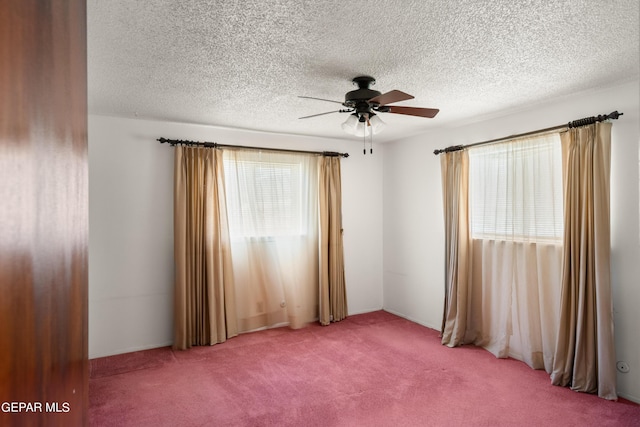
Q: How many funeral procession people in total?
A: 0